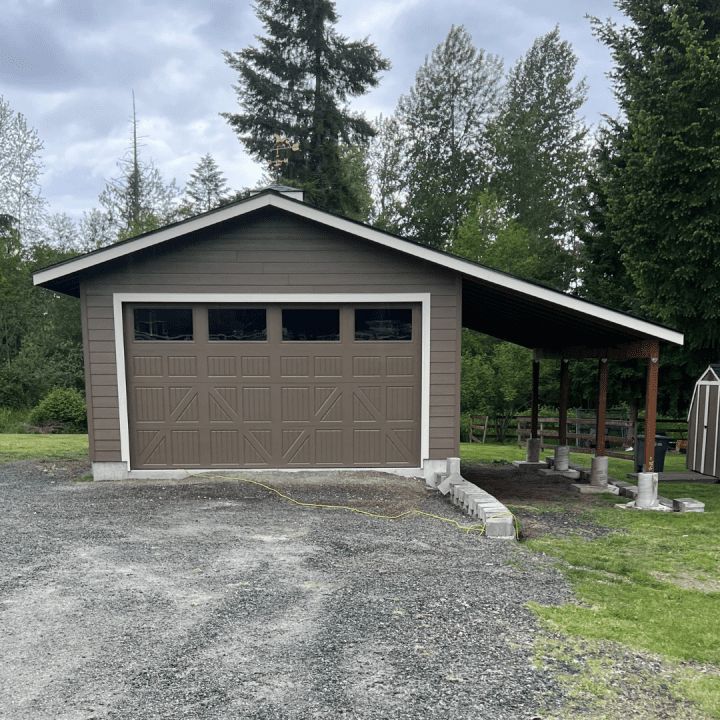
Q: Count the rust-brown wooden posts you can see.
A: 4